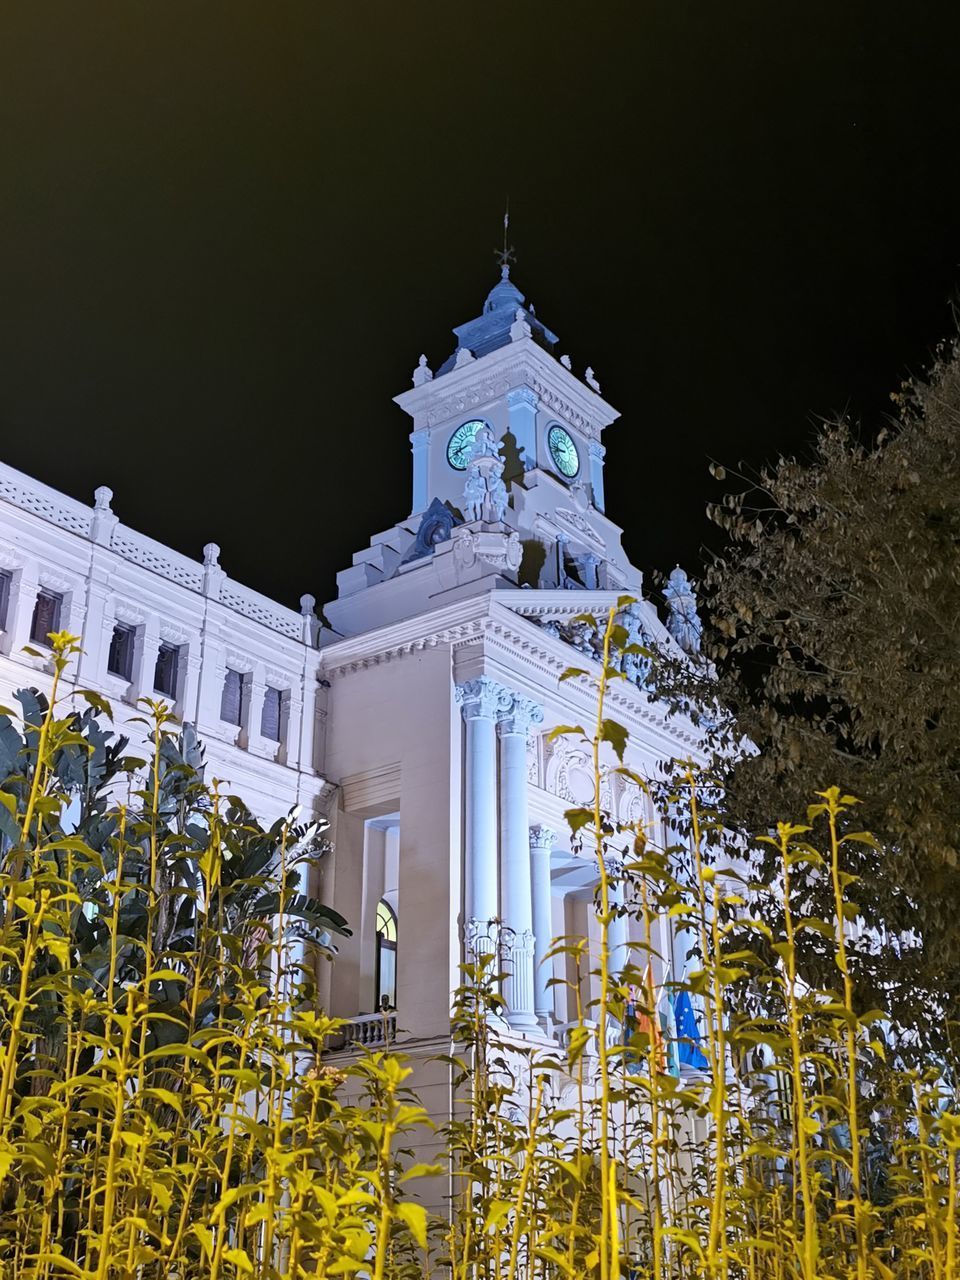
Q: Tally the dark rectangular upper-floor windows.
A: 6